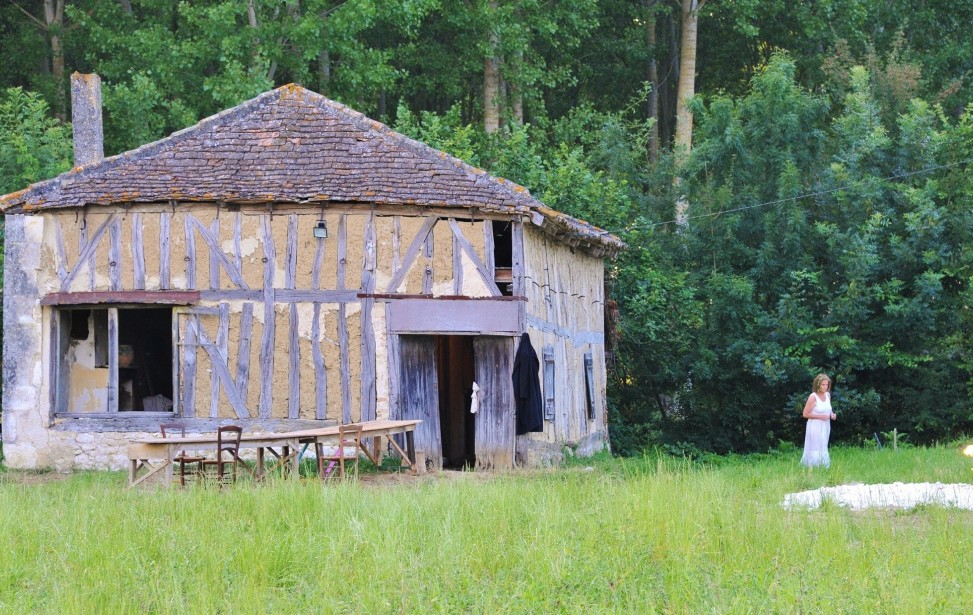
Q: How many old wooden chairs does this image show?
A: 3